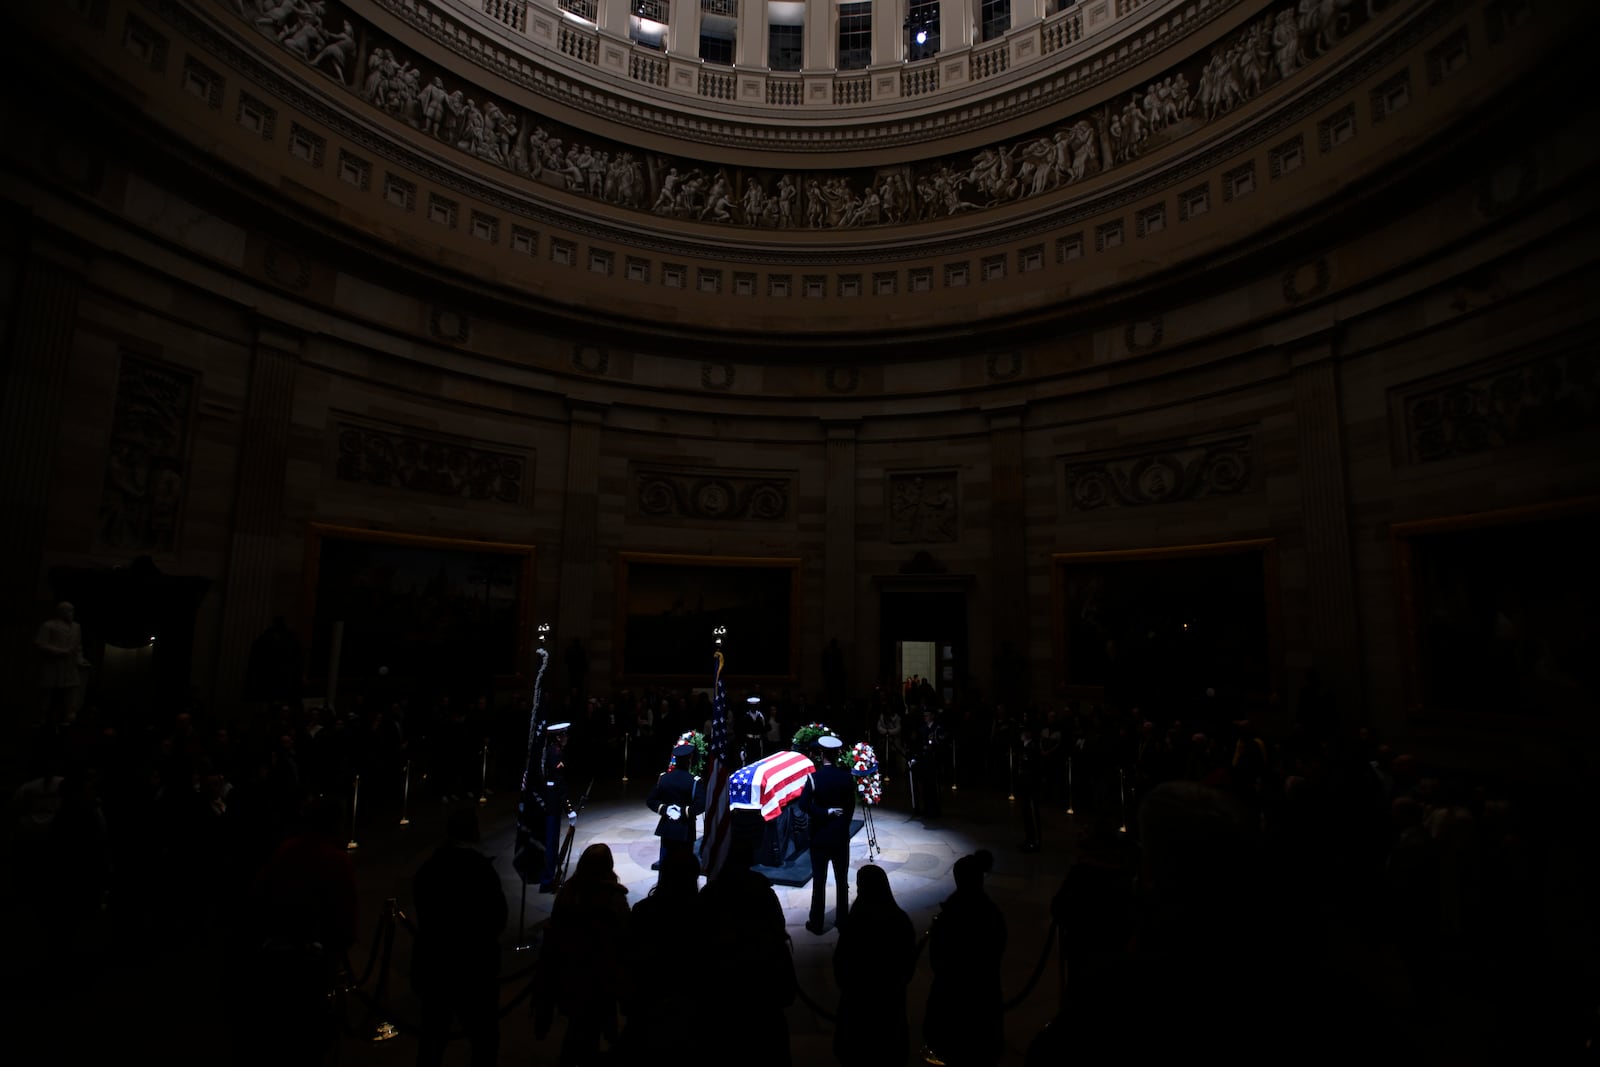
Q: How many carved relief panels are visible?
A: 6